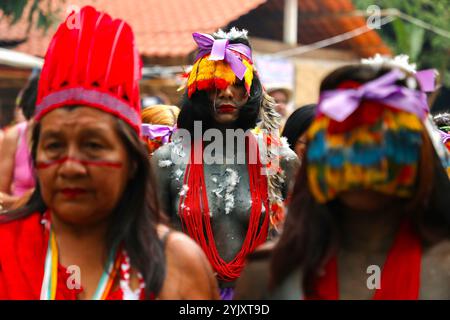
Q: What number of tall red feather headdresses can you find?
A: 1